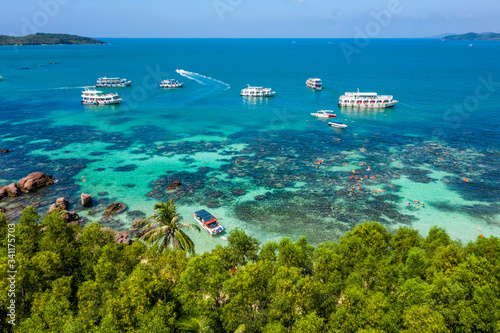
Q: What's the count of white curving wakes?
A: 1